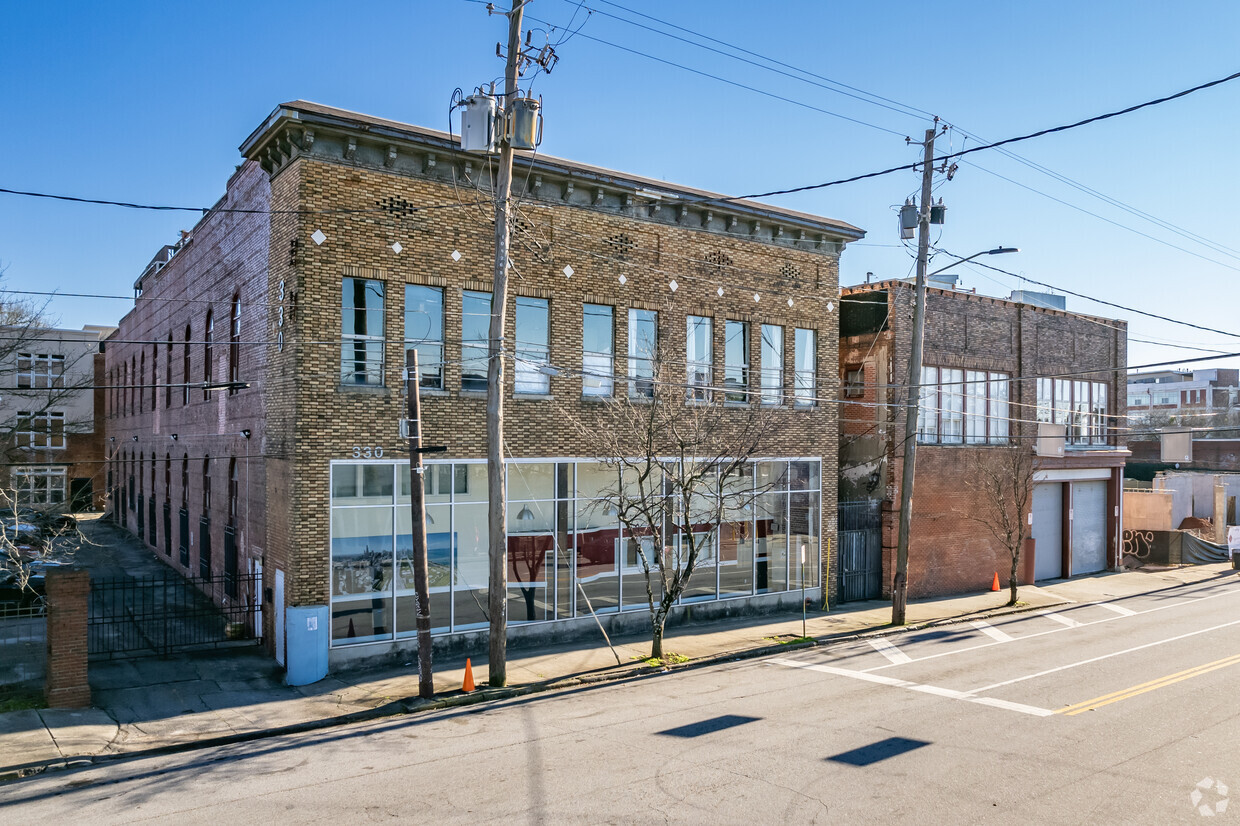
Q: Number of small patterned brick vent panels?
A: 5